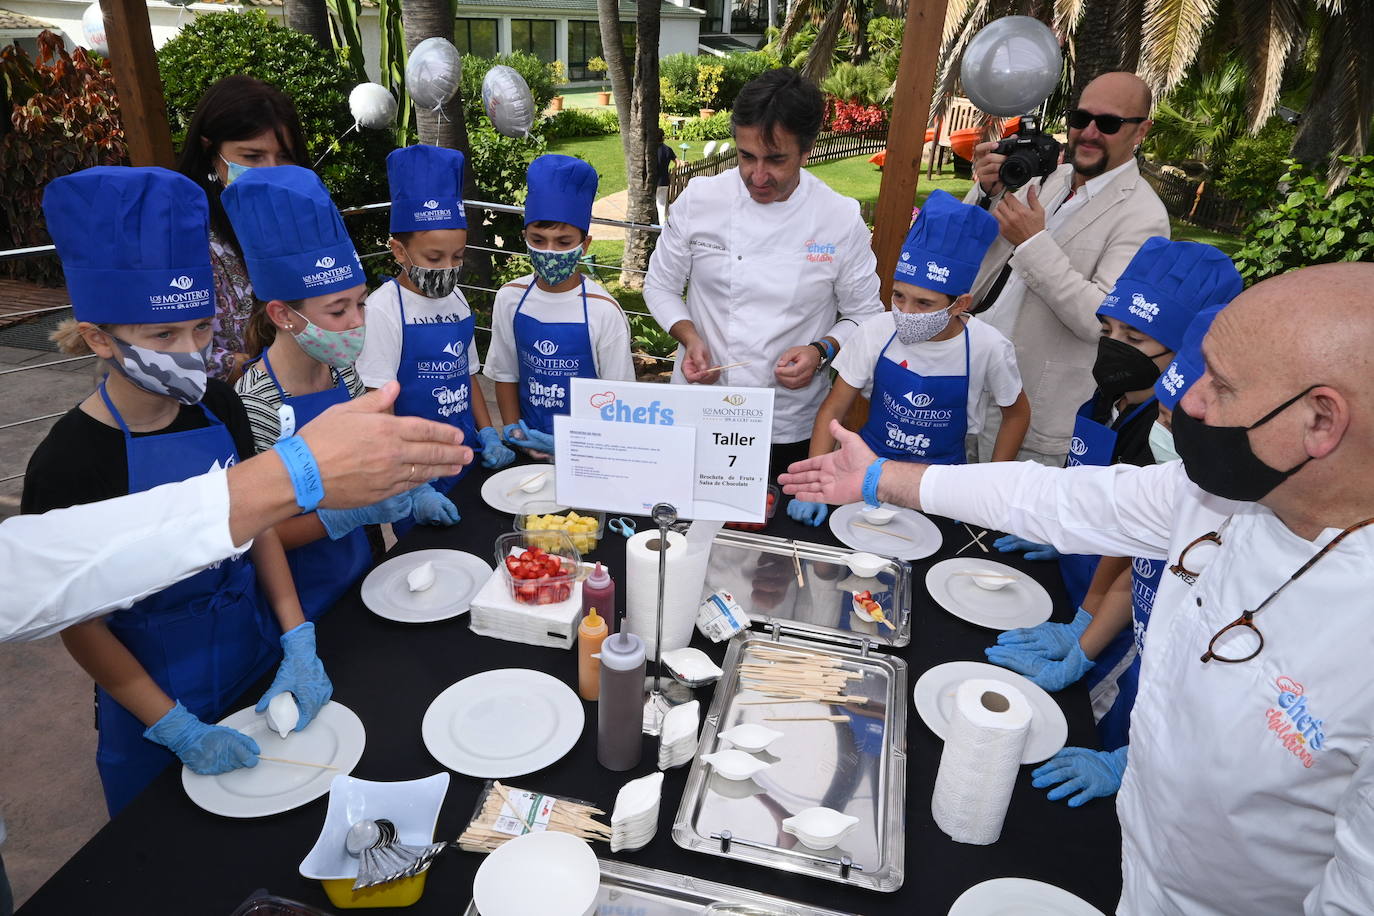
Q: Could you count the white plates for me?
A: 8